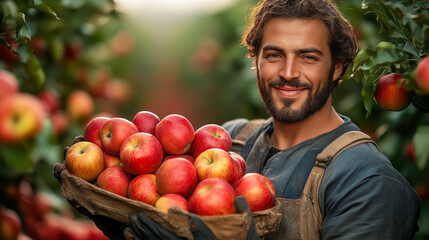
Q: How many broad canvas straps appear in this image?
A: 2